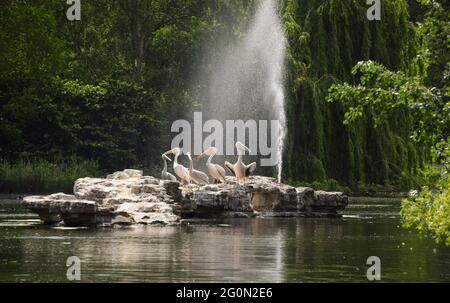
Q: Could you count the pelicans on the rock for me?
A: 5